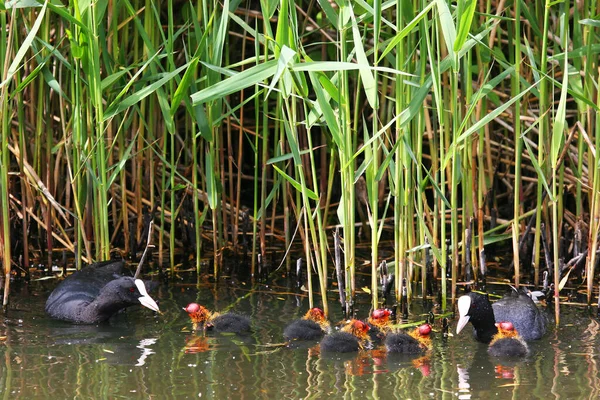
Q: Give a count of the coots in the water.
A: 8